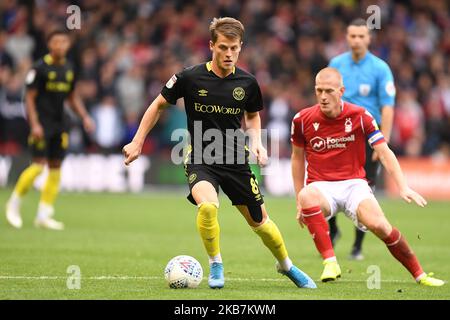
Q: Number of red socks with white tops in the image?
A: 2